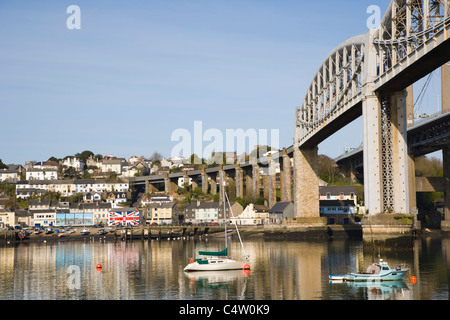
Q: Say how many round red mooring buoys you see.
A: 3